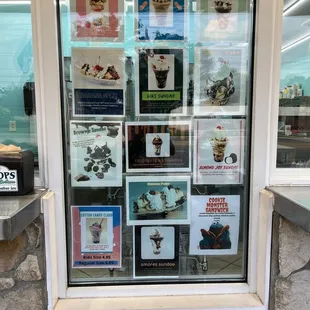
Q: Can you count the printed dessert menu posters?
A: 13